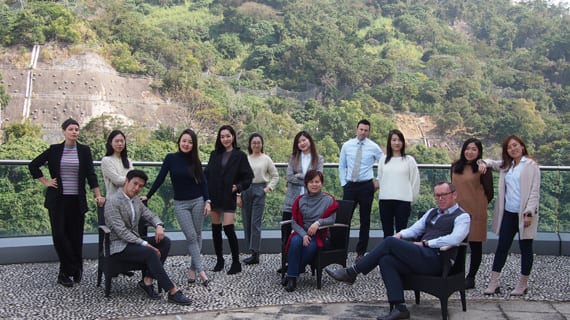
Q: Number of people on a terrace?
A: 13